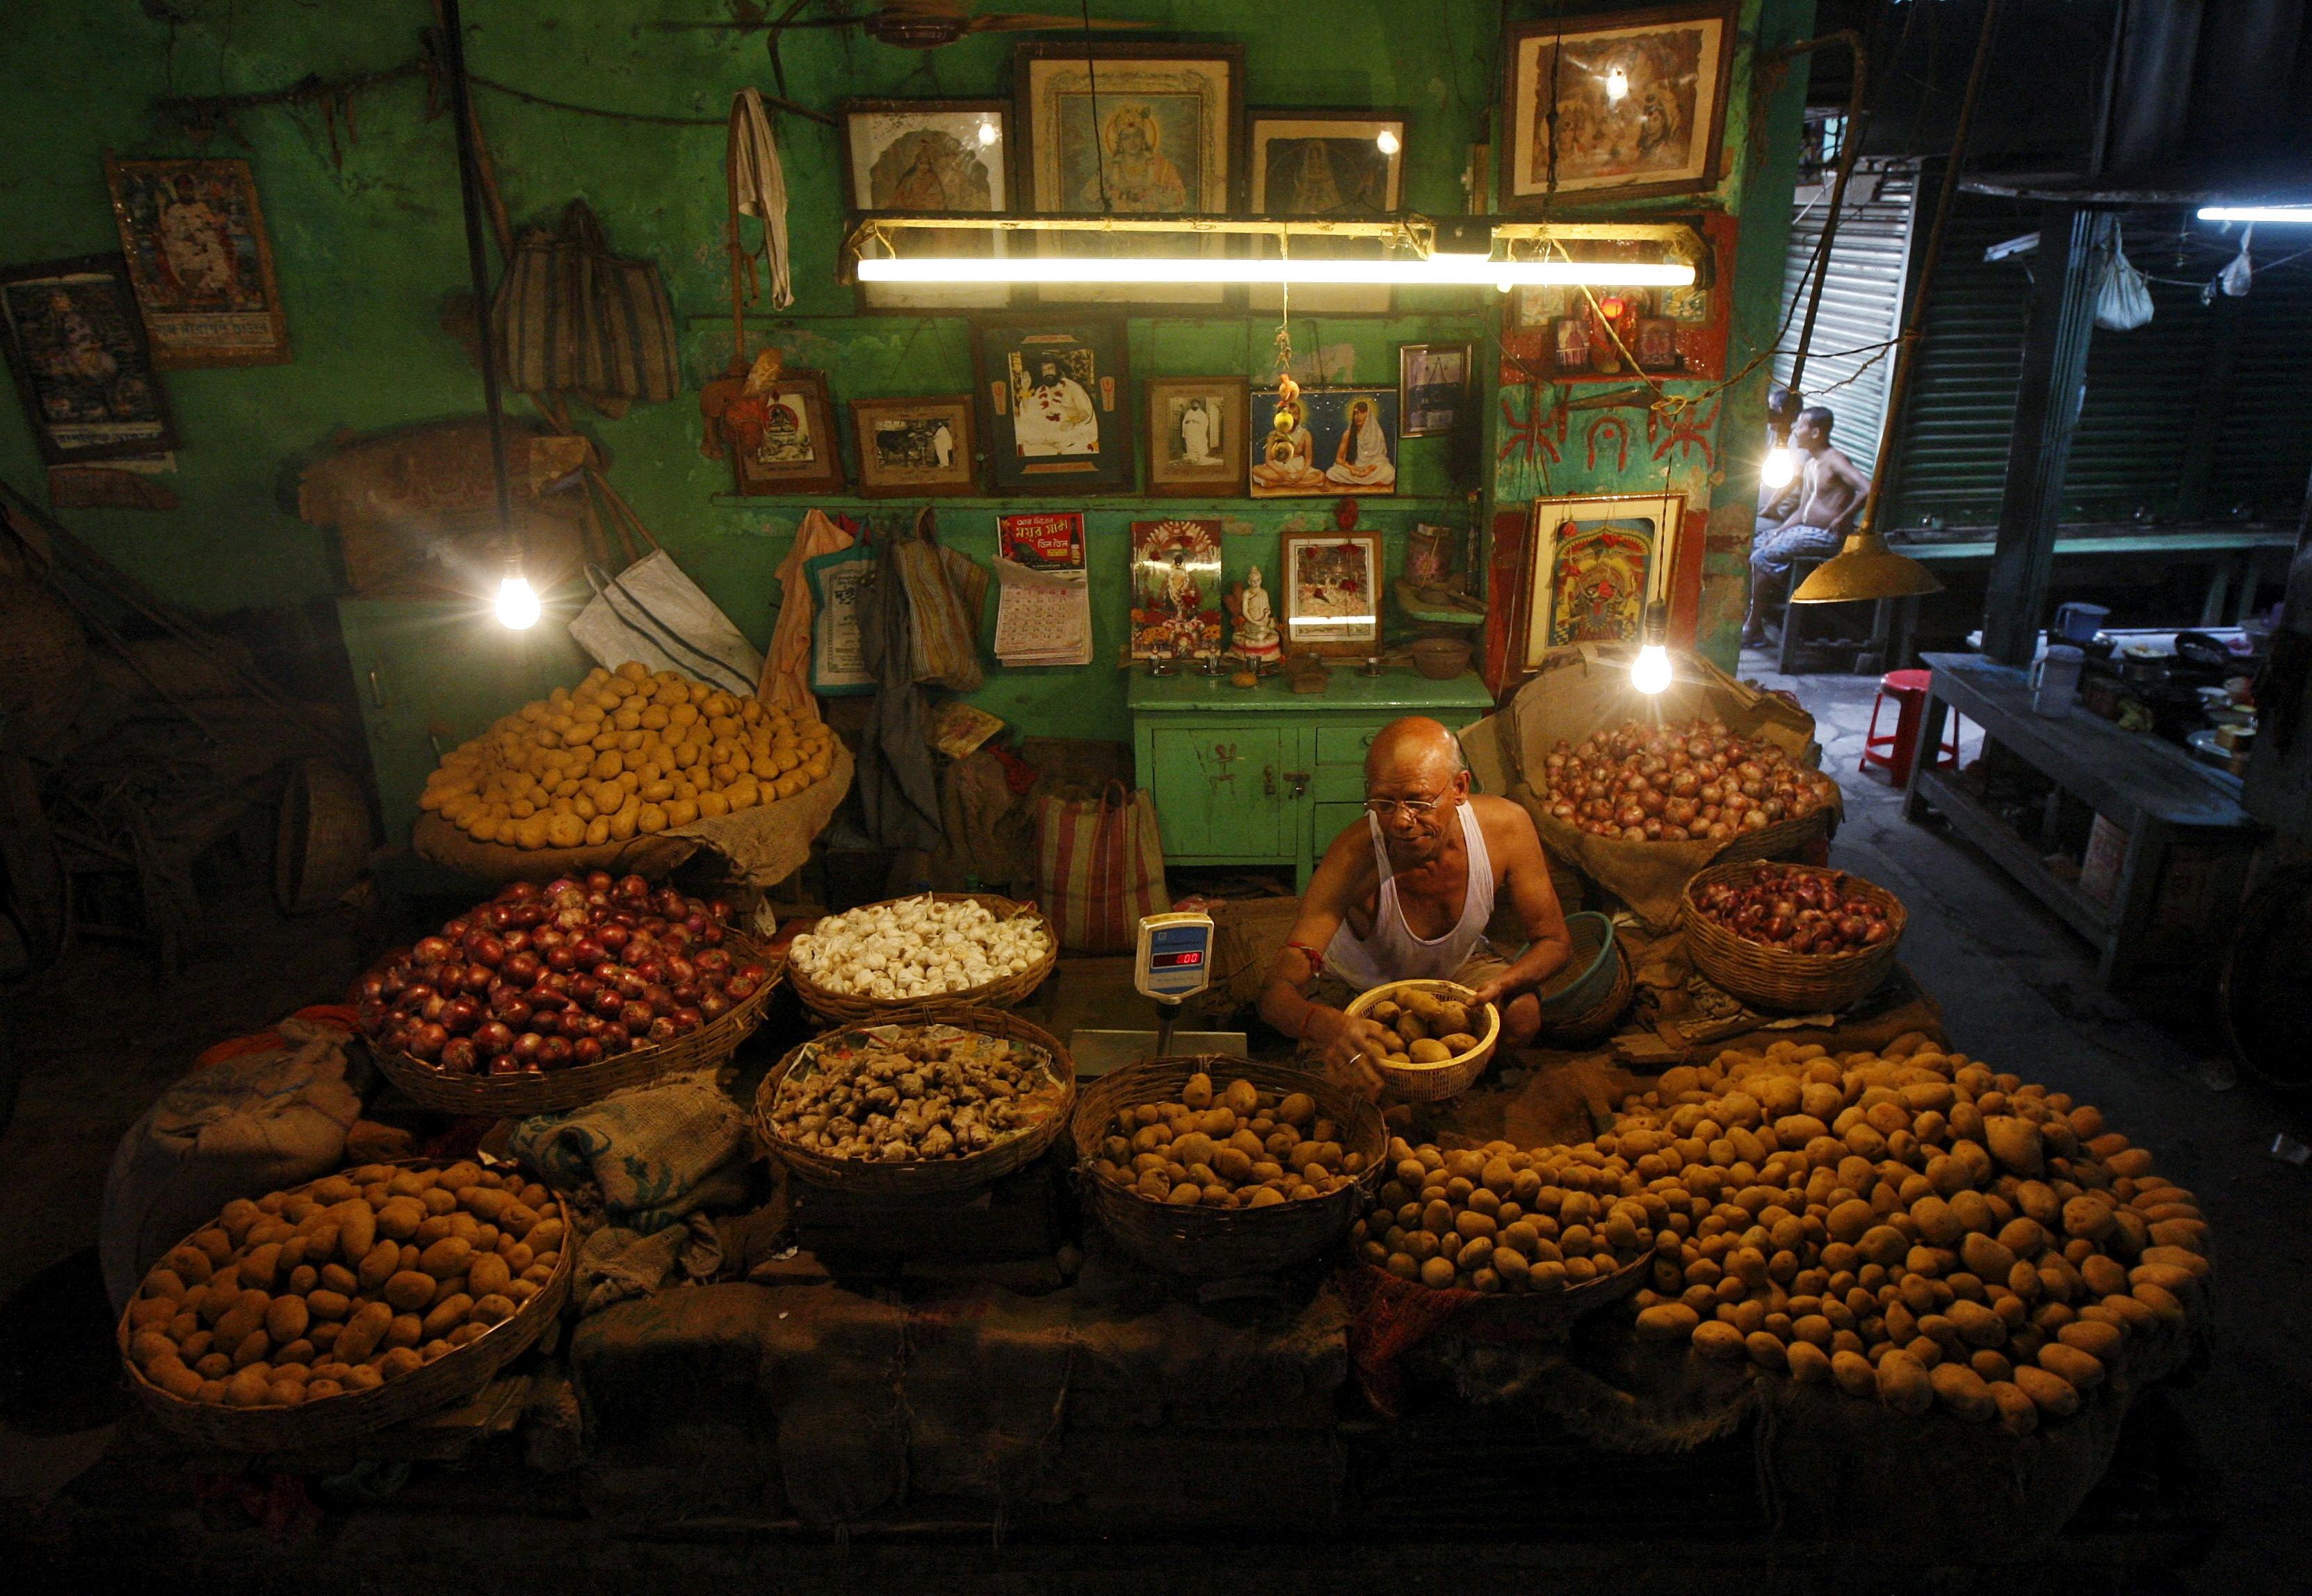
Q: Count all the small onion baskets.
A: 1